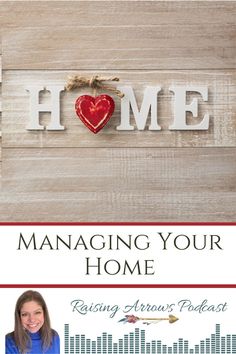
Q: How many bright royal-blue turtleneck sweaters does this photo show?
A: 1